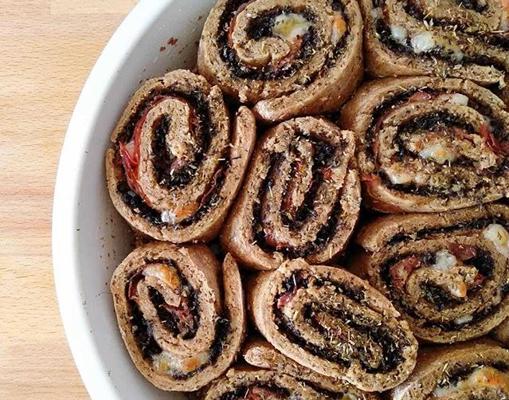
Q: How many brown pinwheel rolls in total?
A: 10